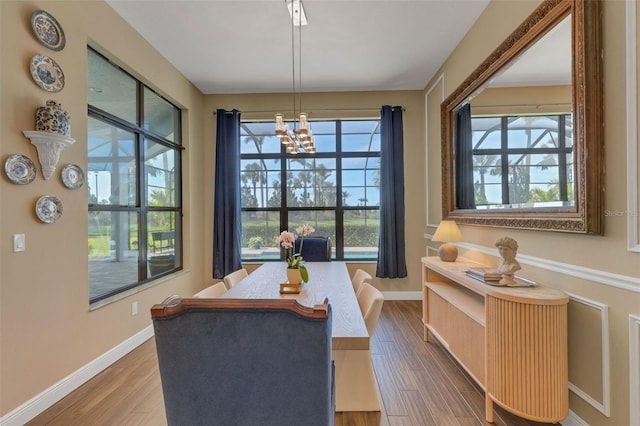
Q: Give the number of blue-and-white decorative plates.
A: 5